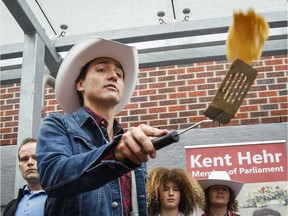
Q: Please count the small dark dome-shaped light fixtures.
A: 3